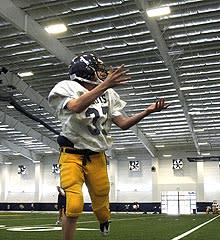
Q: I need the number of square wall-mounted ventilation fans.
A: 4